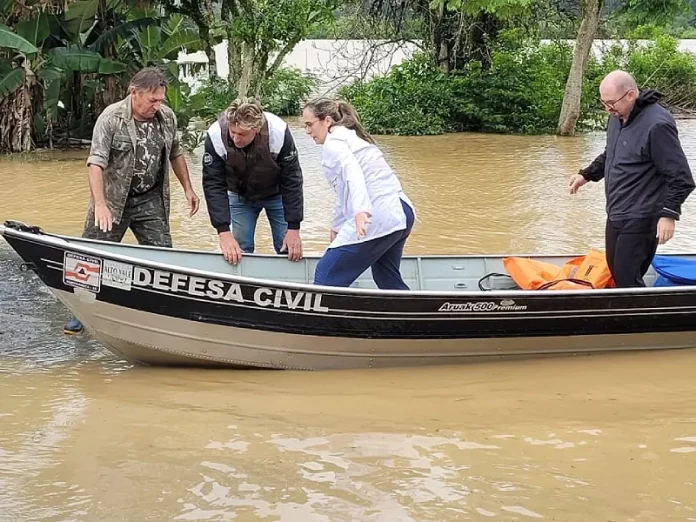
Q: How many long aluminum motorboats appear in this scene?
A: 1